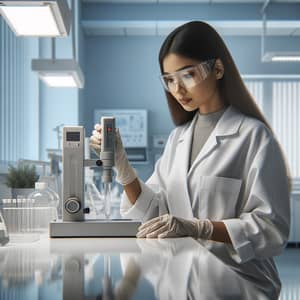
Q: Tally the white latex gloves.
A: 2